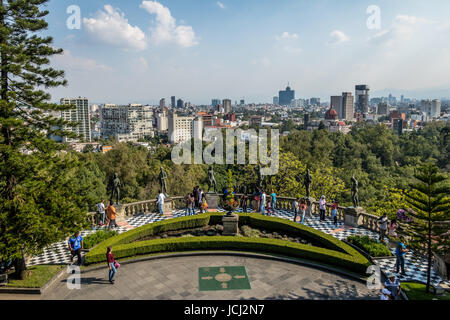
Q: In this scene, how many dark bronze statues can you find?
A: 6